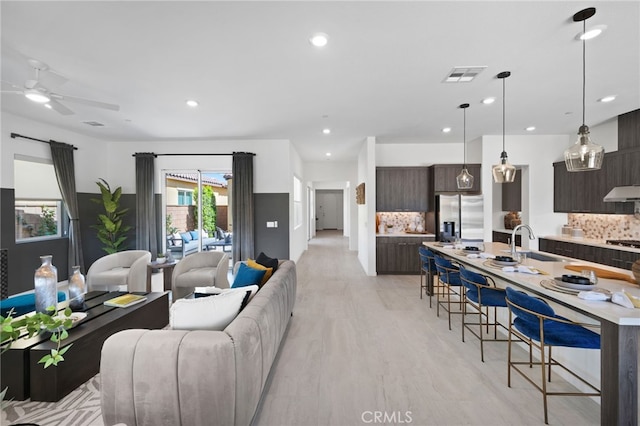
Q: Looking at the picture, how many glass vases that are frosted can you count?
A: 2